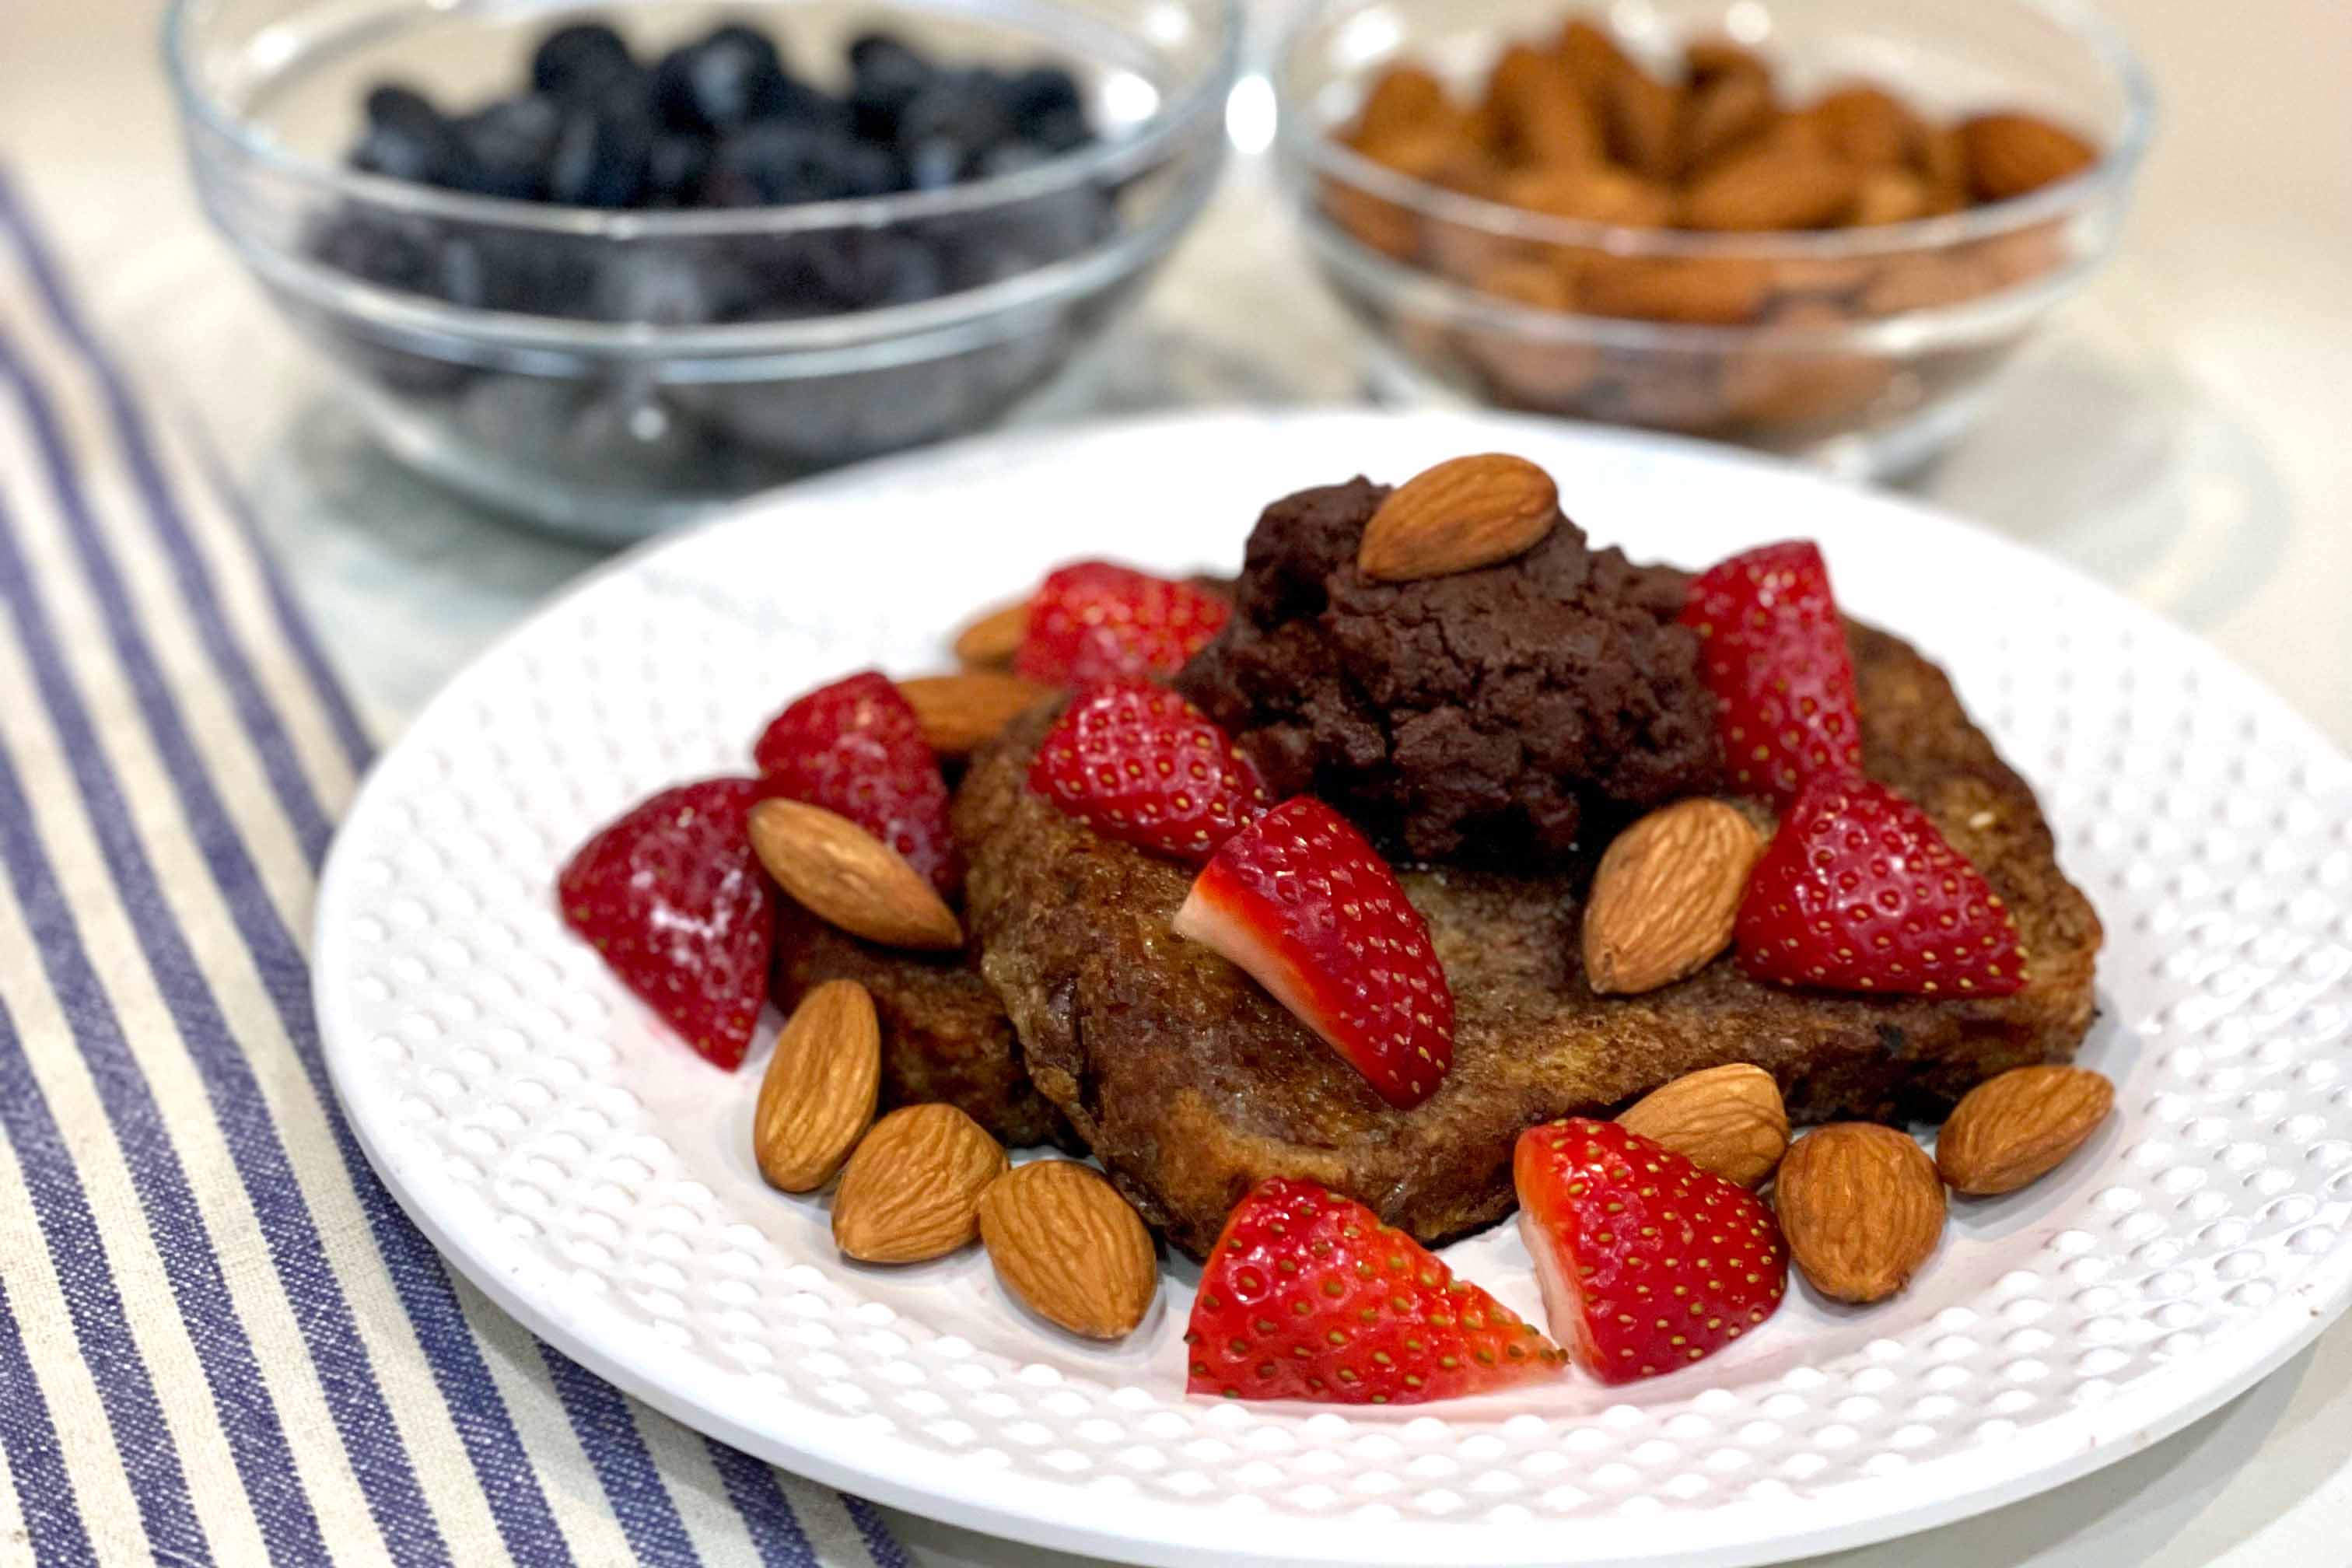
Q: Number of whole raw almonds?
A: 11